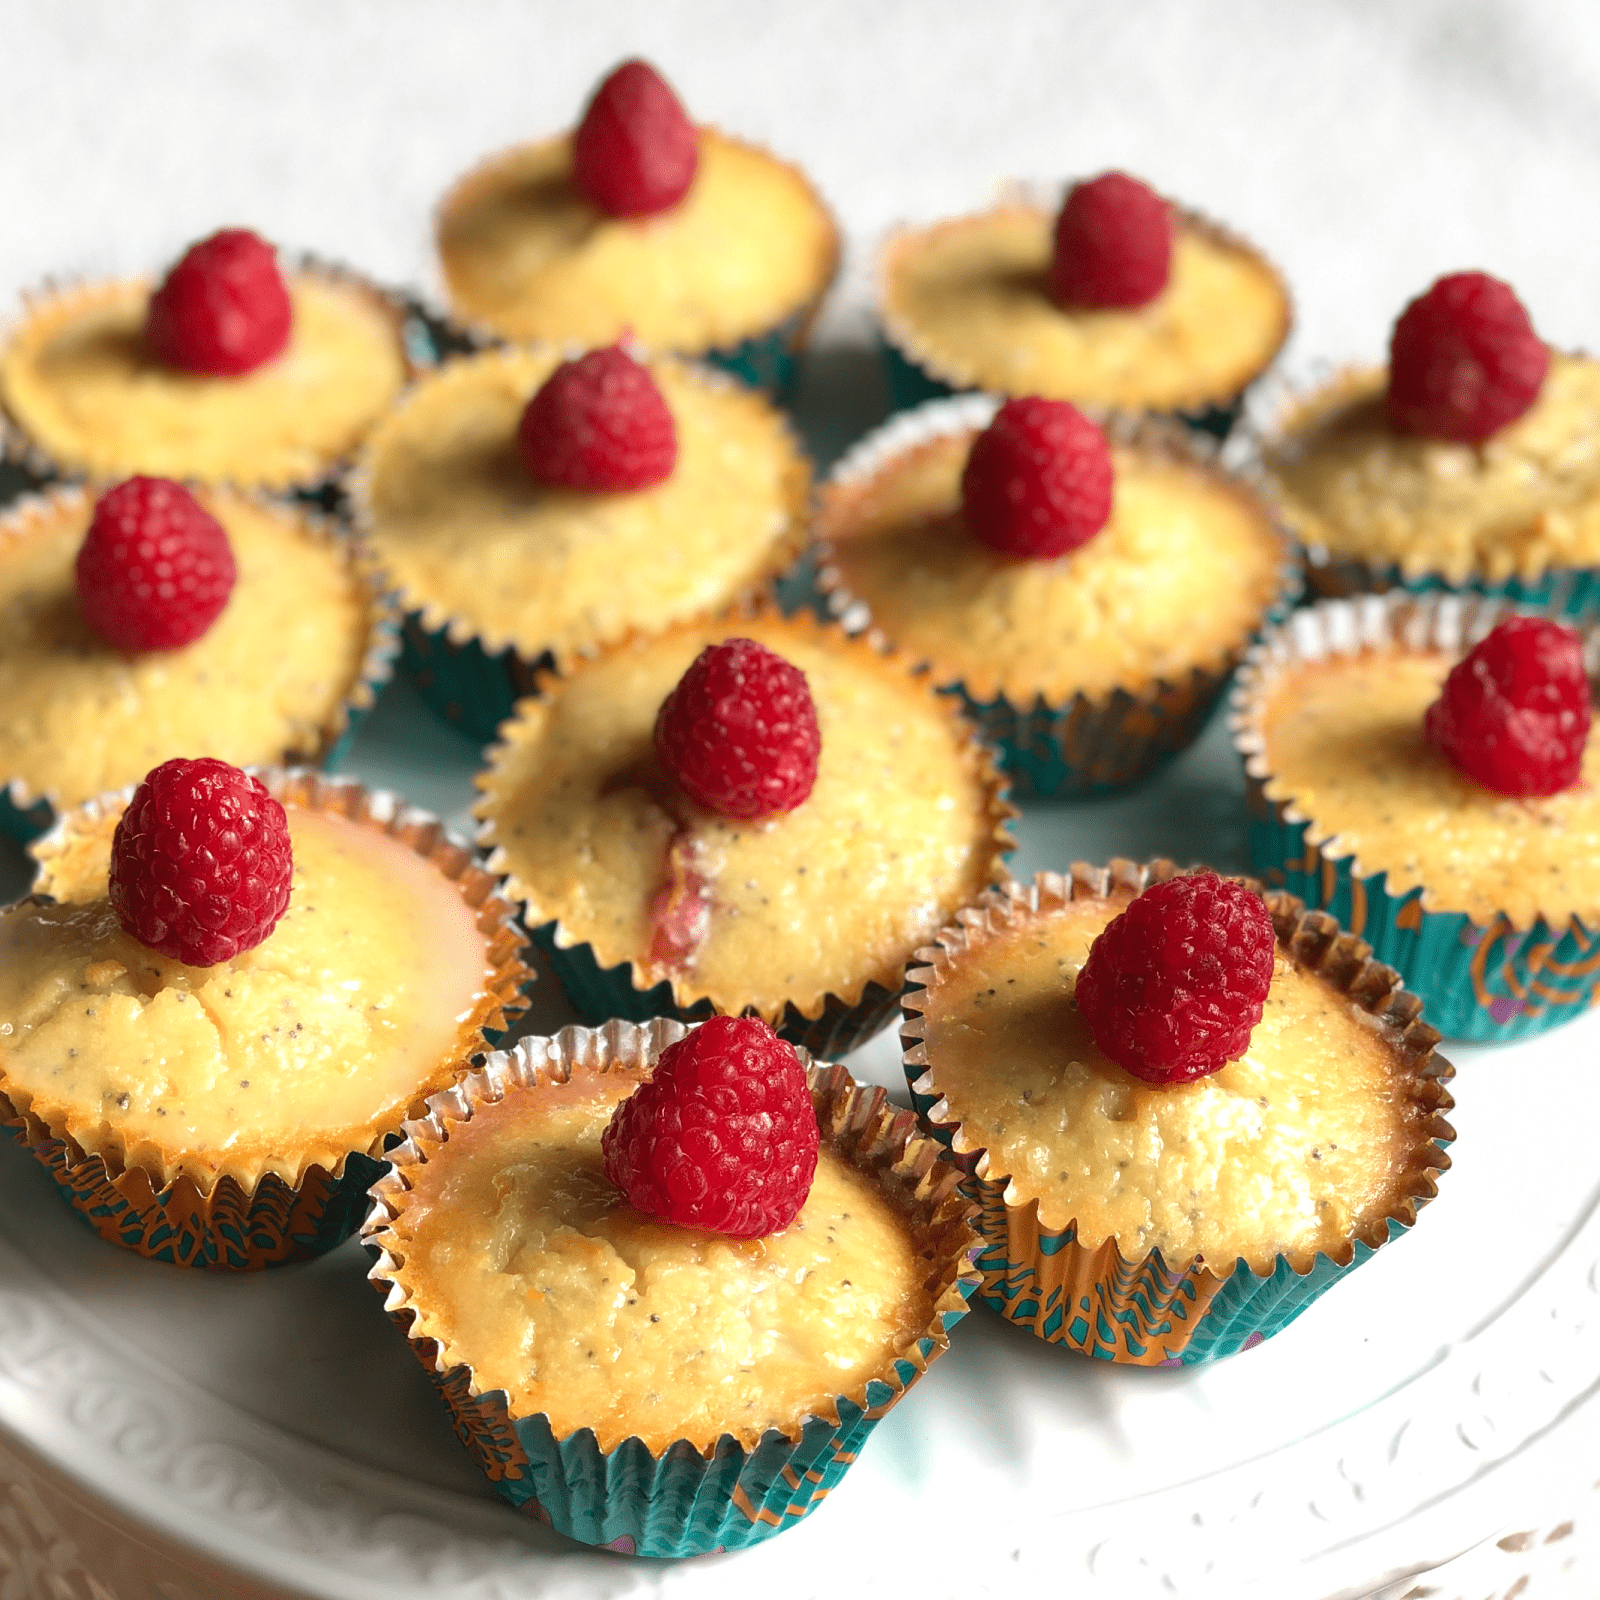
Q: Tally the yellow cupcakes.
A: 12